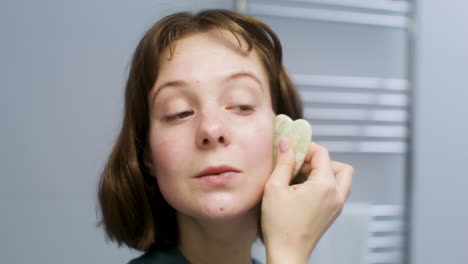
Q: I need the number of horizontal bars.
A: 11